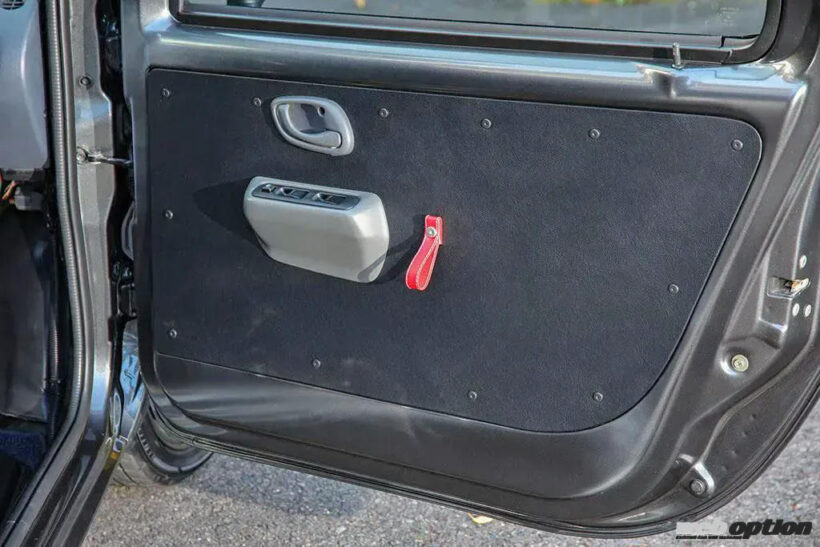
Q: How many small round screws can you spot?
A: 12